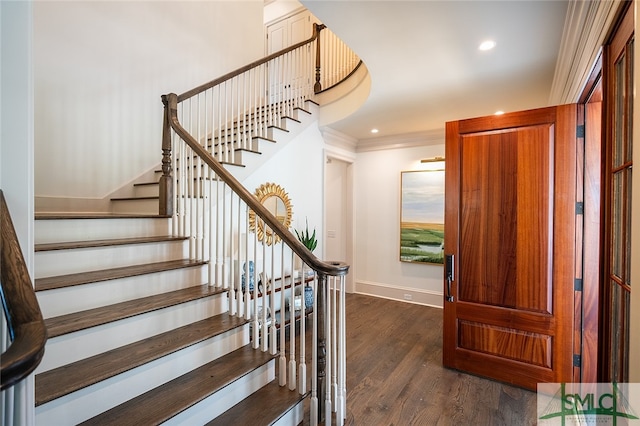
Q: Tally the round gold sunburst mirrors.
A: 1